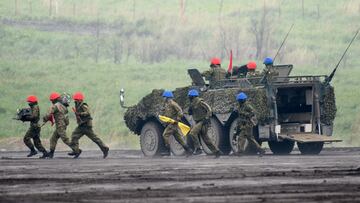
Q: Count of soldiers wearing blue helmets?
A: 4